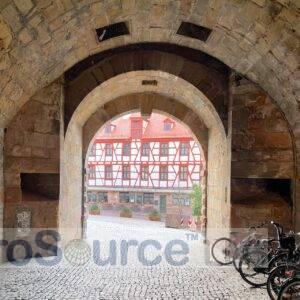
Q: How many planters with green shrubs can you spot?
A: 3